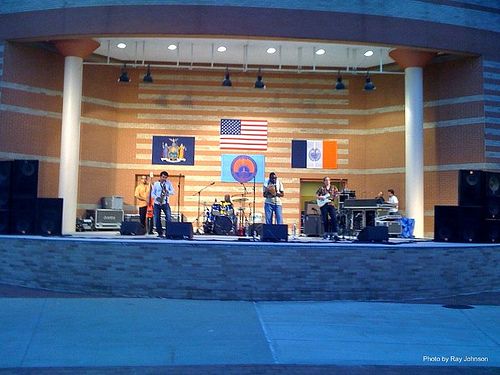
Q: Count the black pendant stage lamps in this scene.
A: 6